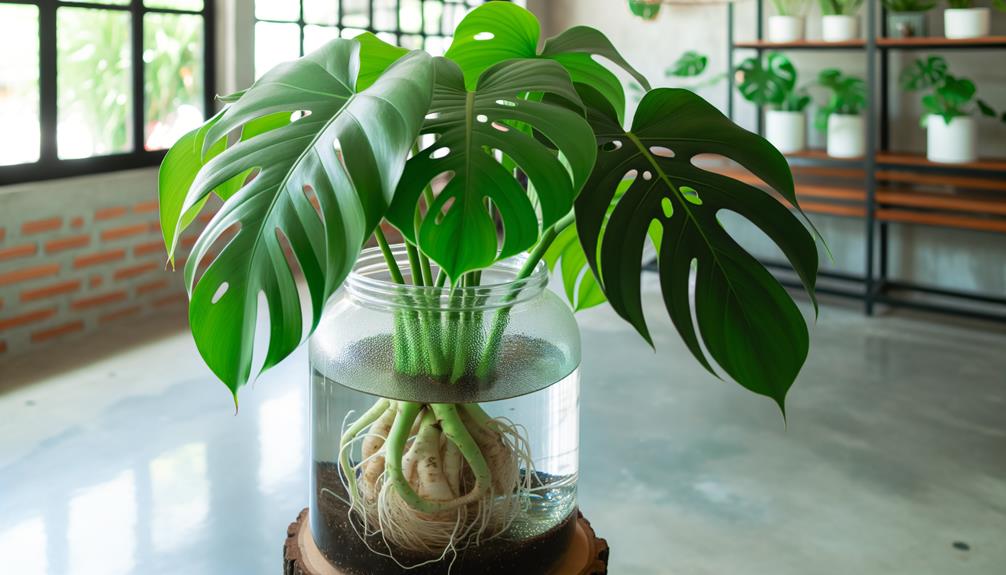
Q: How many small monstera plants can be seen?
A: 3